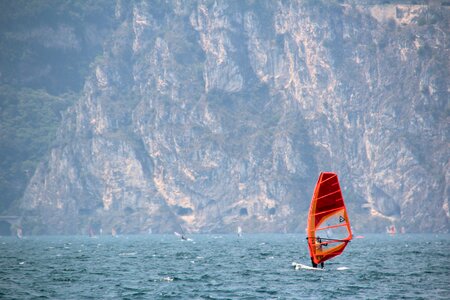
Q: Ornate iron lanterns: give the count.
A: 0